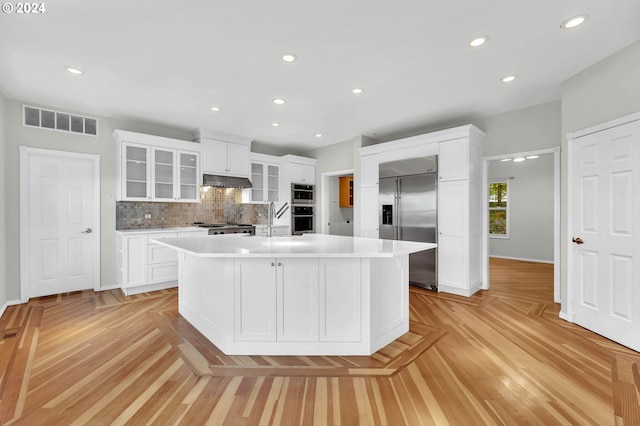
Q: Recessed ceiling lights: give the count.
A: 10